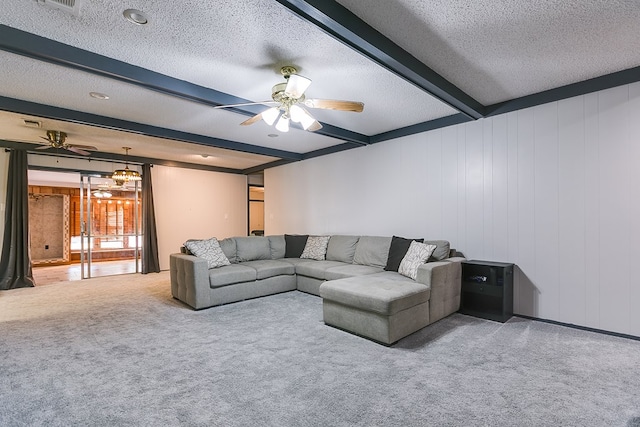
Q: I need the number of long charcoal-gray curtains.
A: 2